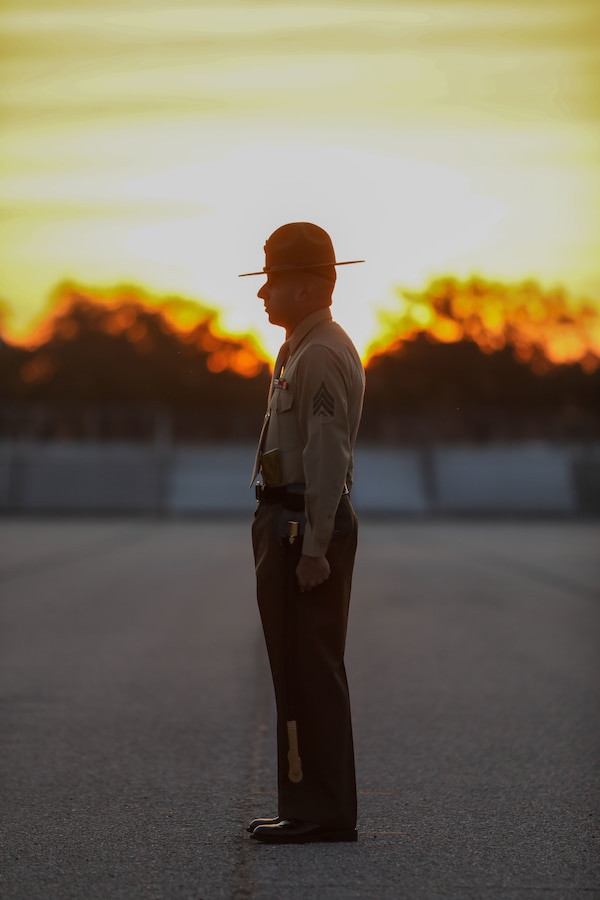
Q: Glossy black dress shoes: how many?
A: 2